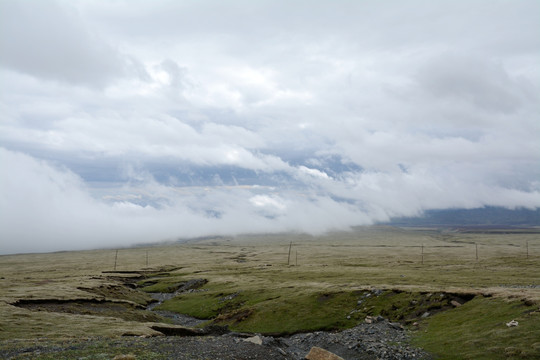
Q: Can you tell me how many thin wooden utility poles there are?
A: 7